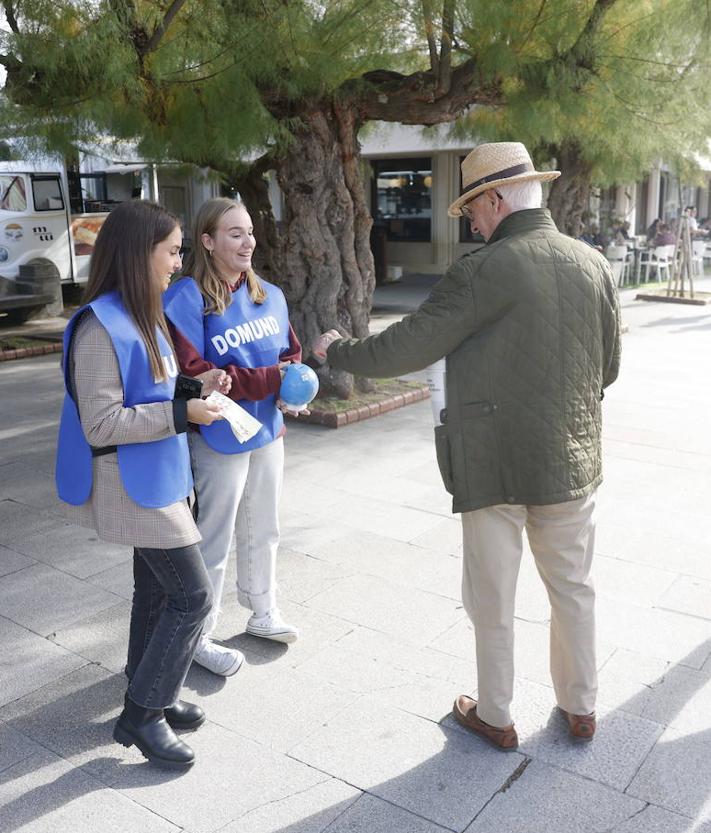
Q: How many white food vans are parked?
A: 1